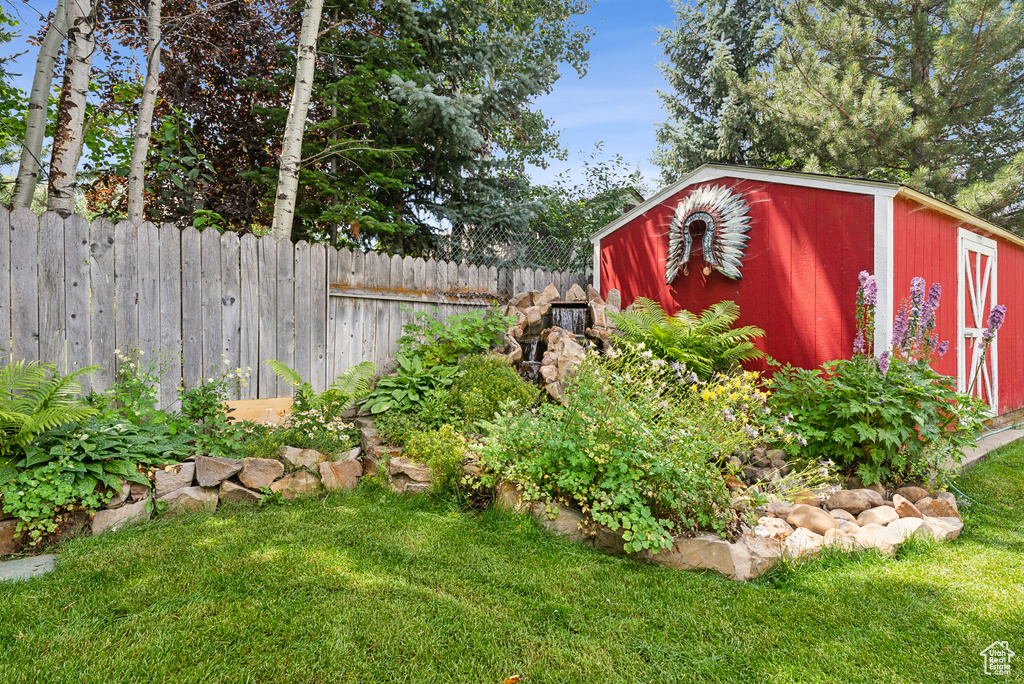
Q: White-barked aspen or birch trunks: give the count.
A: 4